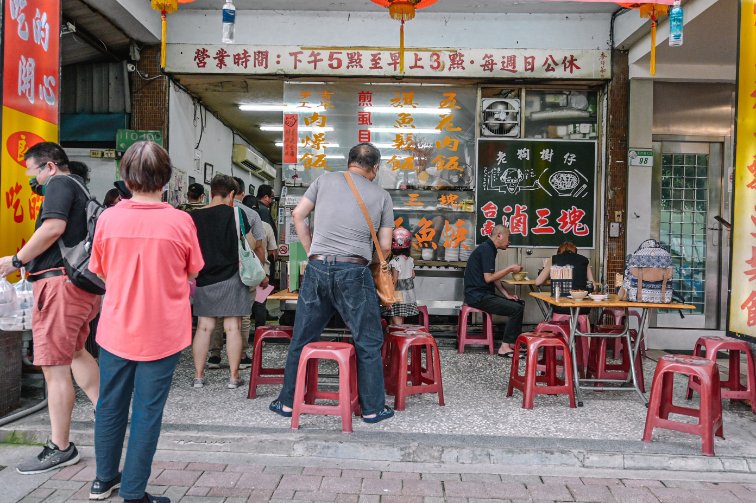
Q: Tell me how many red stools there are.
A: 13